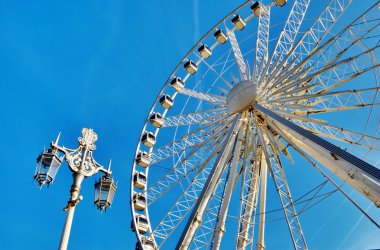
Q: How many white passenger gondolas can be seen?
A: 15